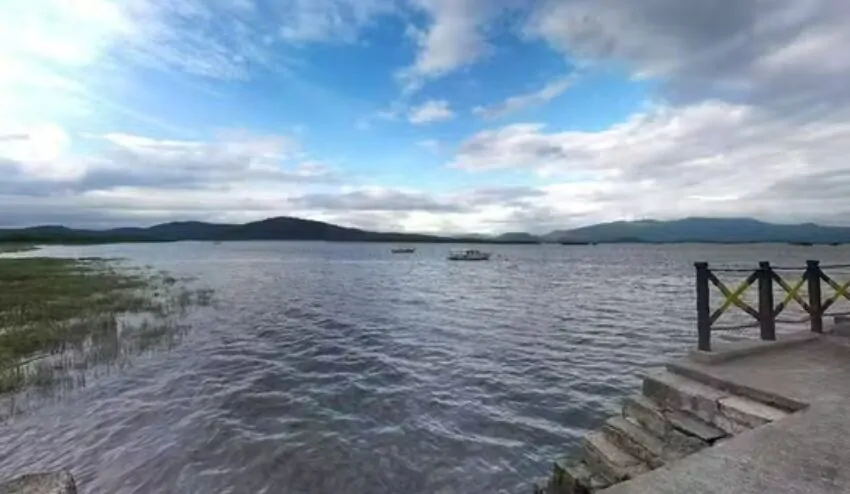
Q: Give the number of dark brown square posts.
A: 3